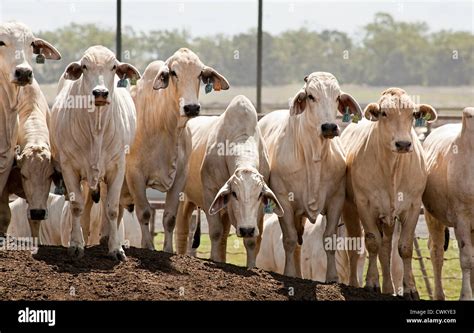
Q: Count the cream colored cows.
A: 8